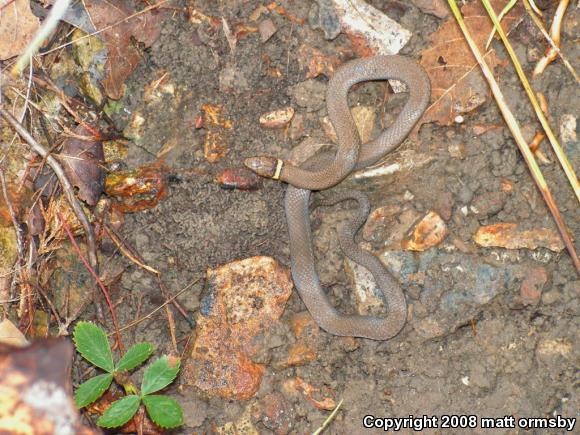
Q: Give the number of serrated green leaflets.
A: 6